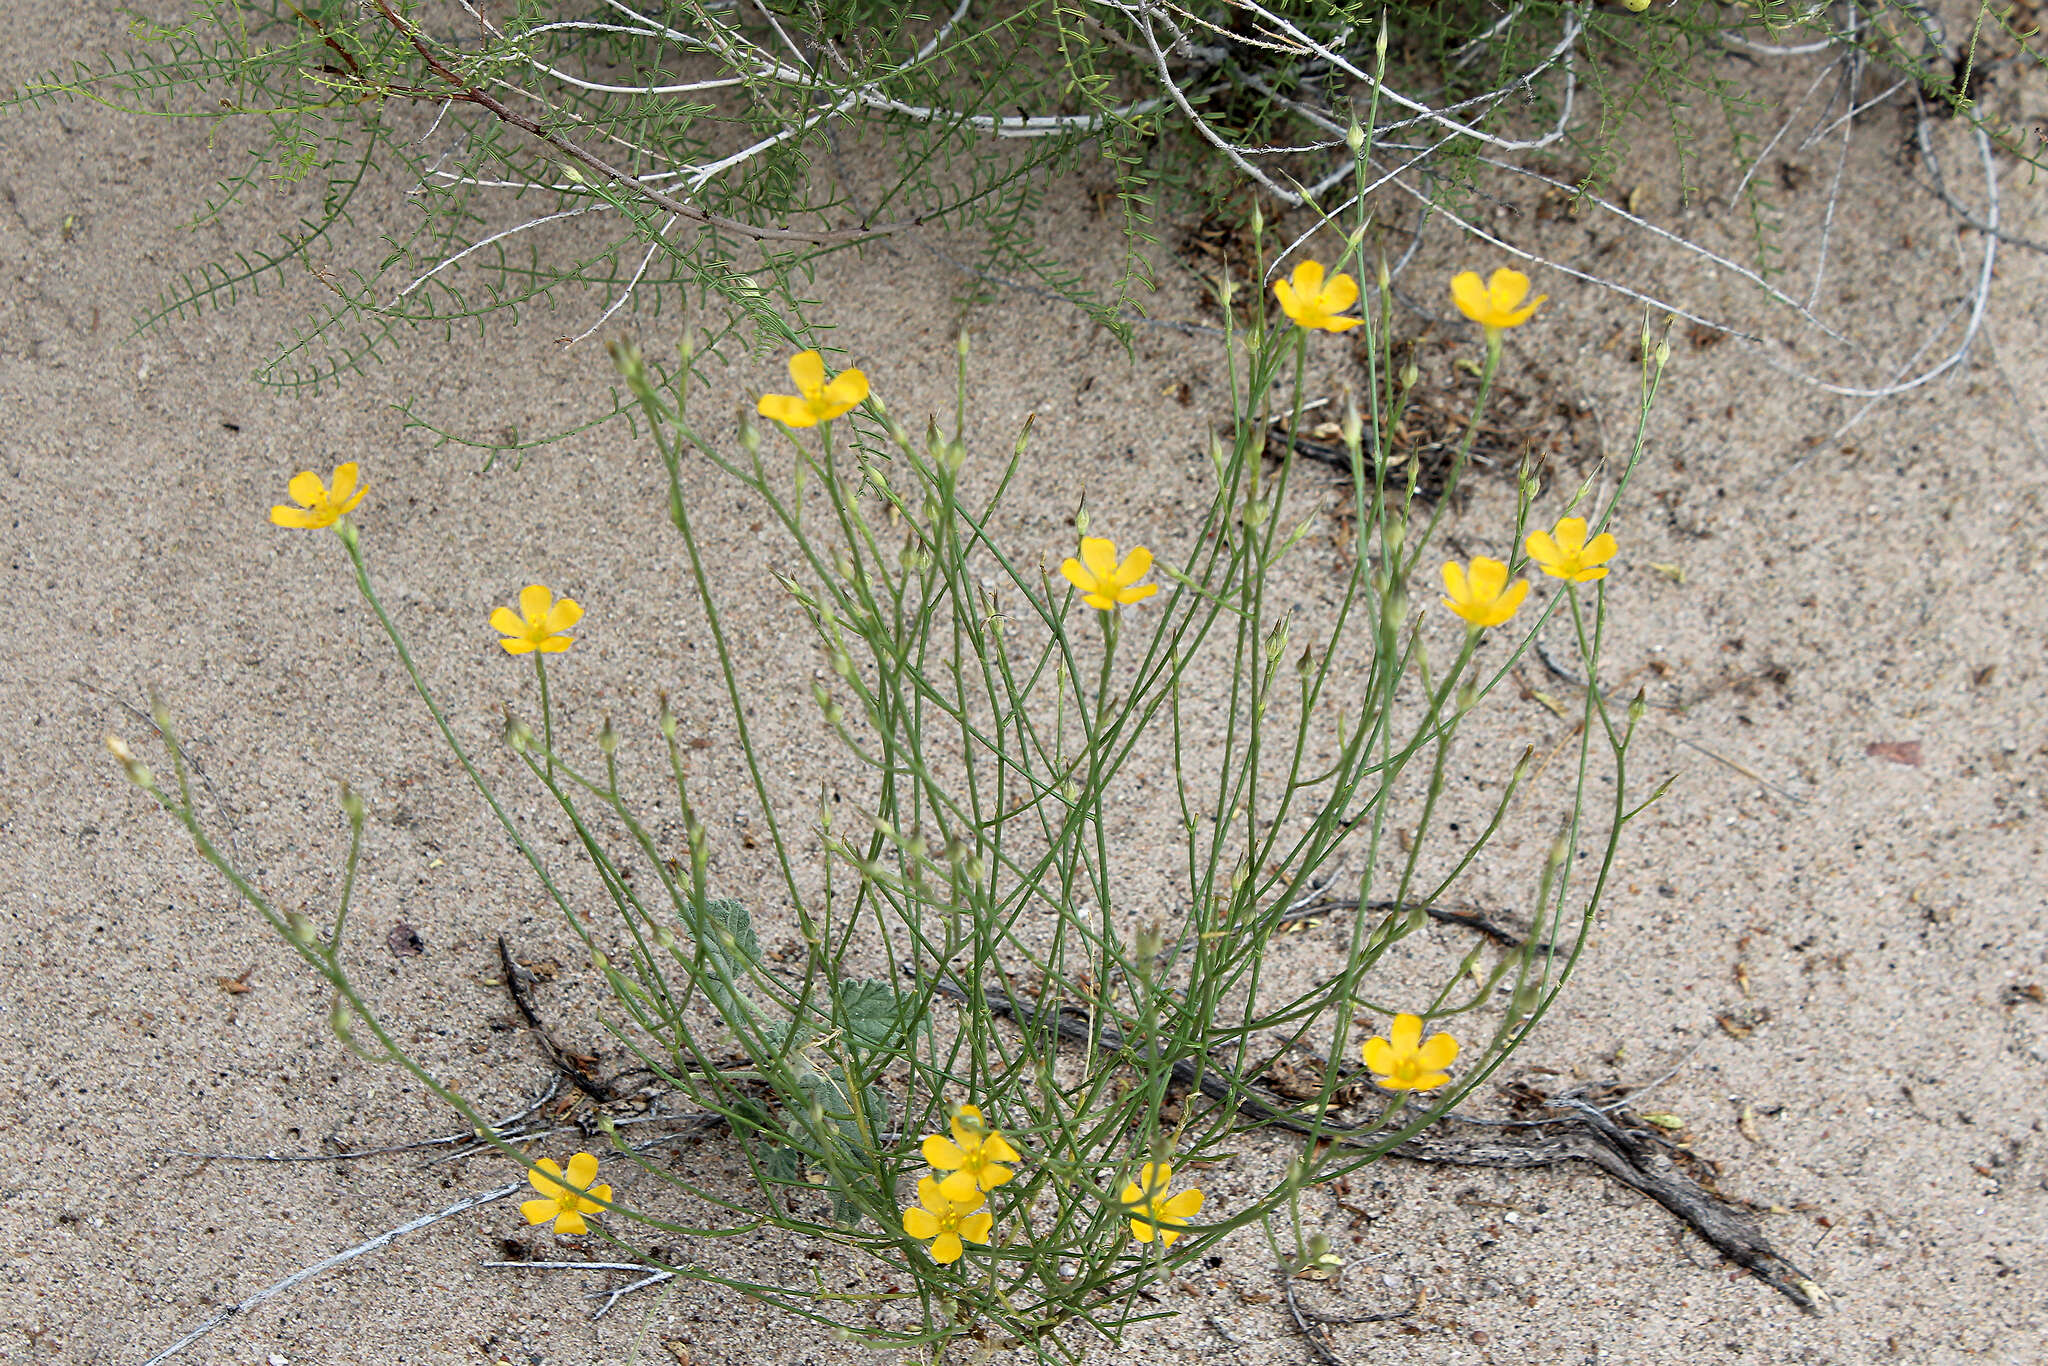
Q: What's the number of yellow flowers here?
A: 13